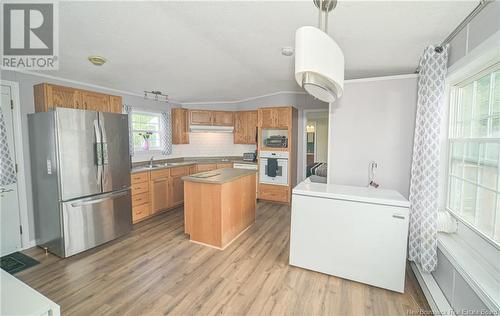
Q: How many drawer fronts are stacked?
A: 4